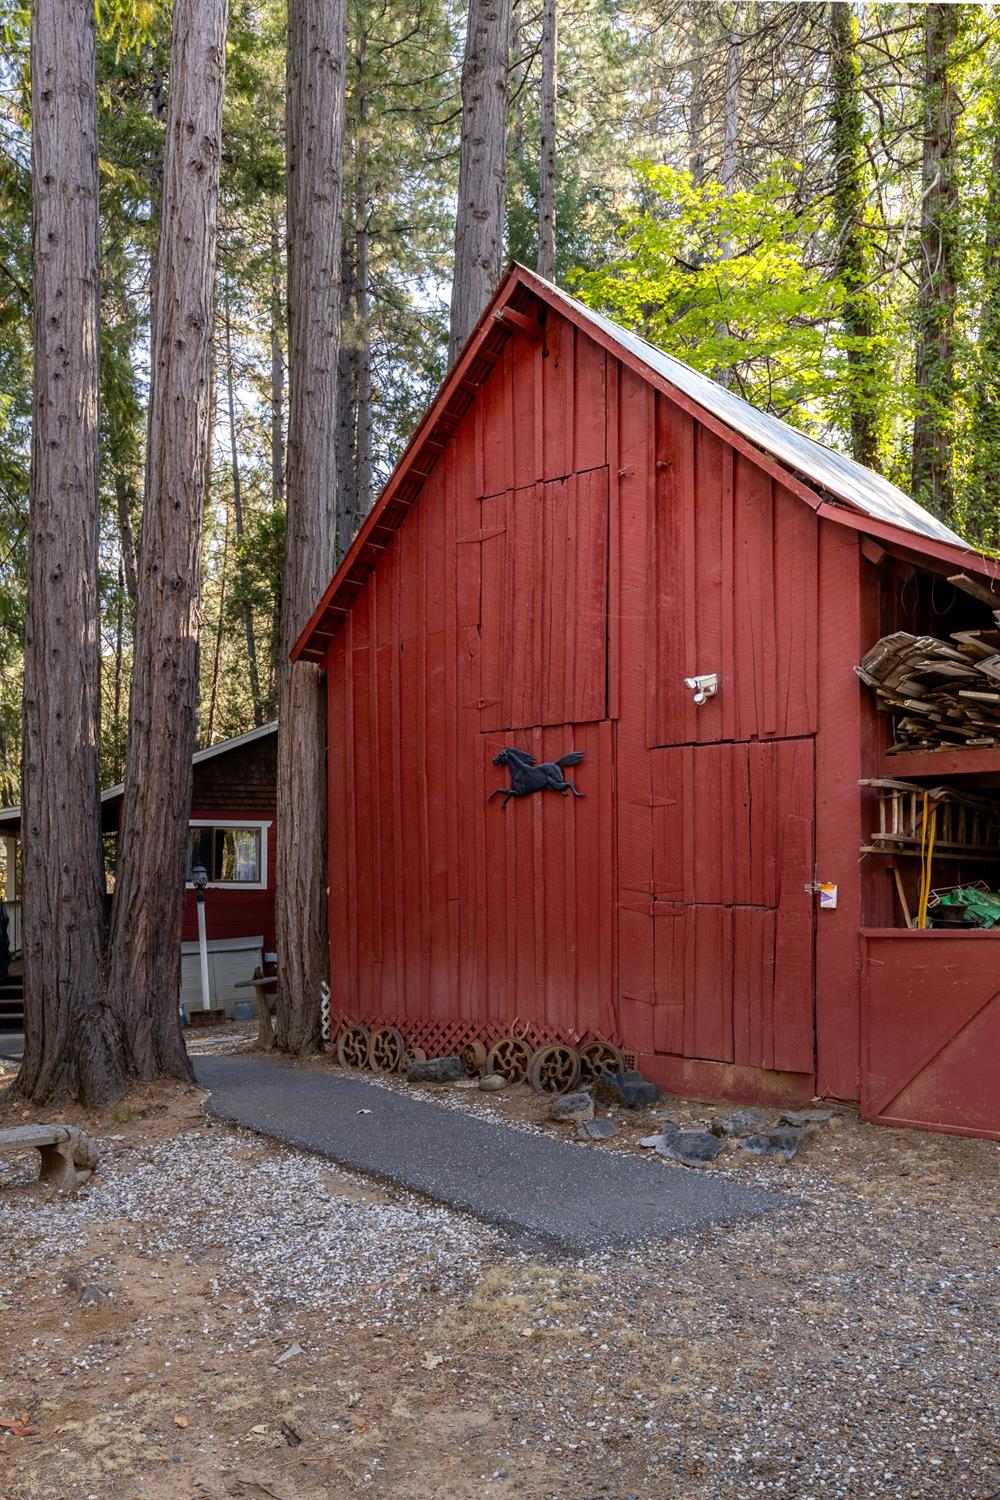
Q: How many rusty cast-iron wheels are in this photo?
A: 7